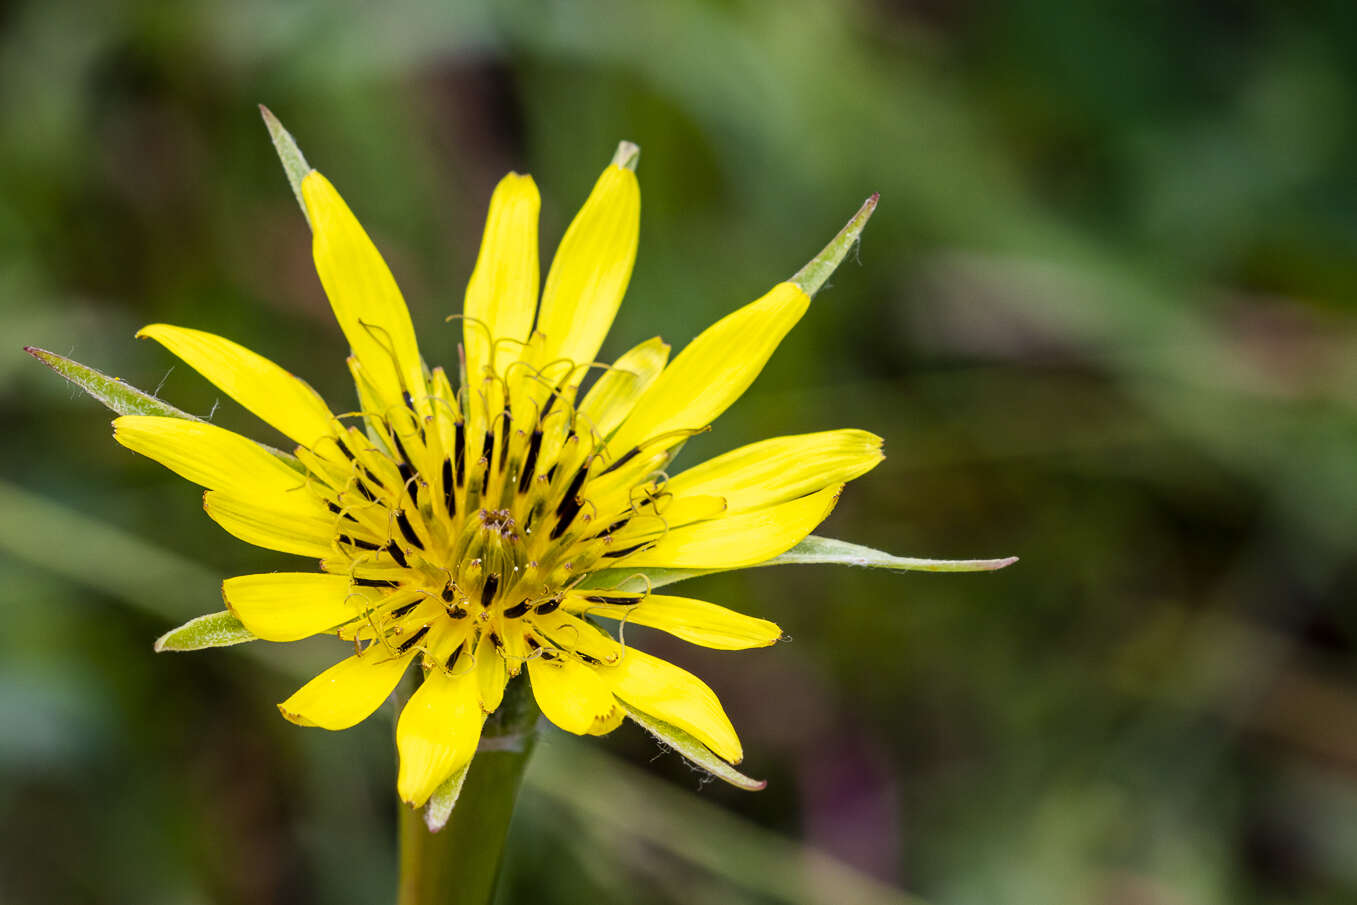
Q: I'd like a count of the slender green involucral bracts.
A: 8